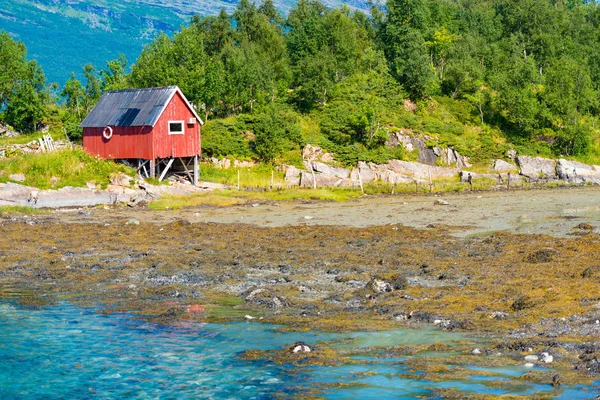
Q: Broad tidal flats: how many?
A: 1